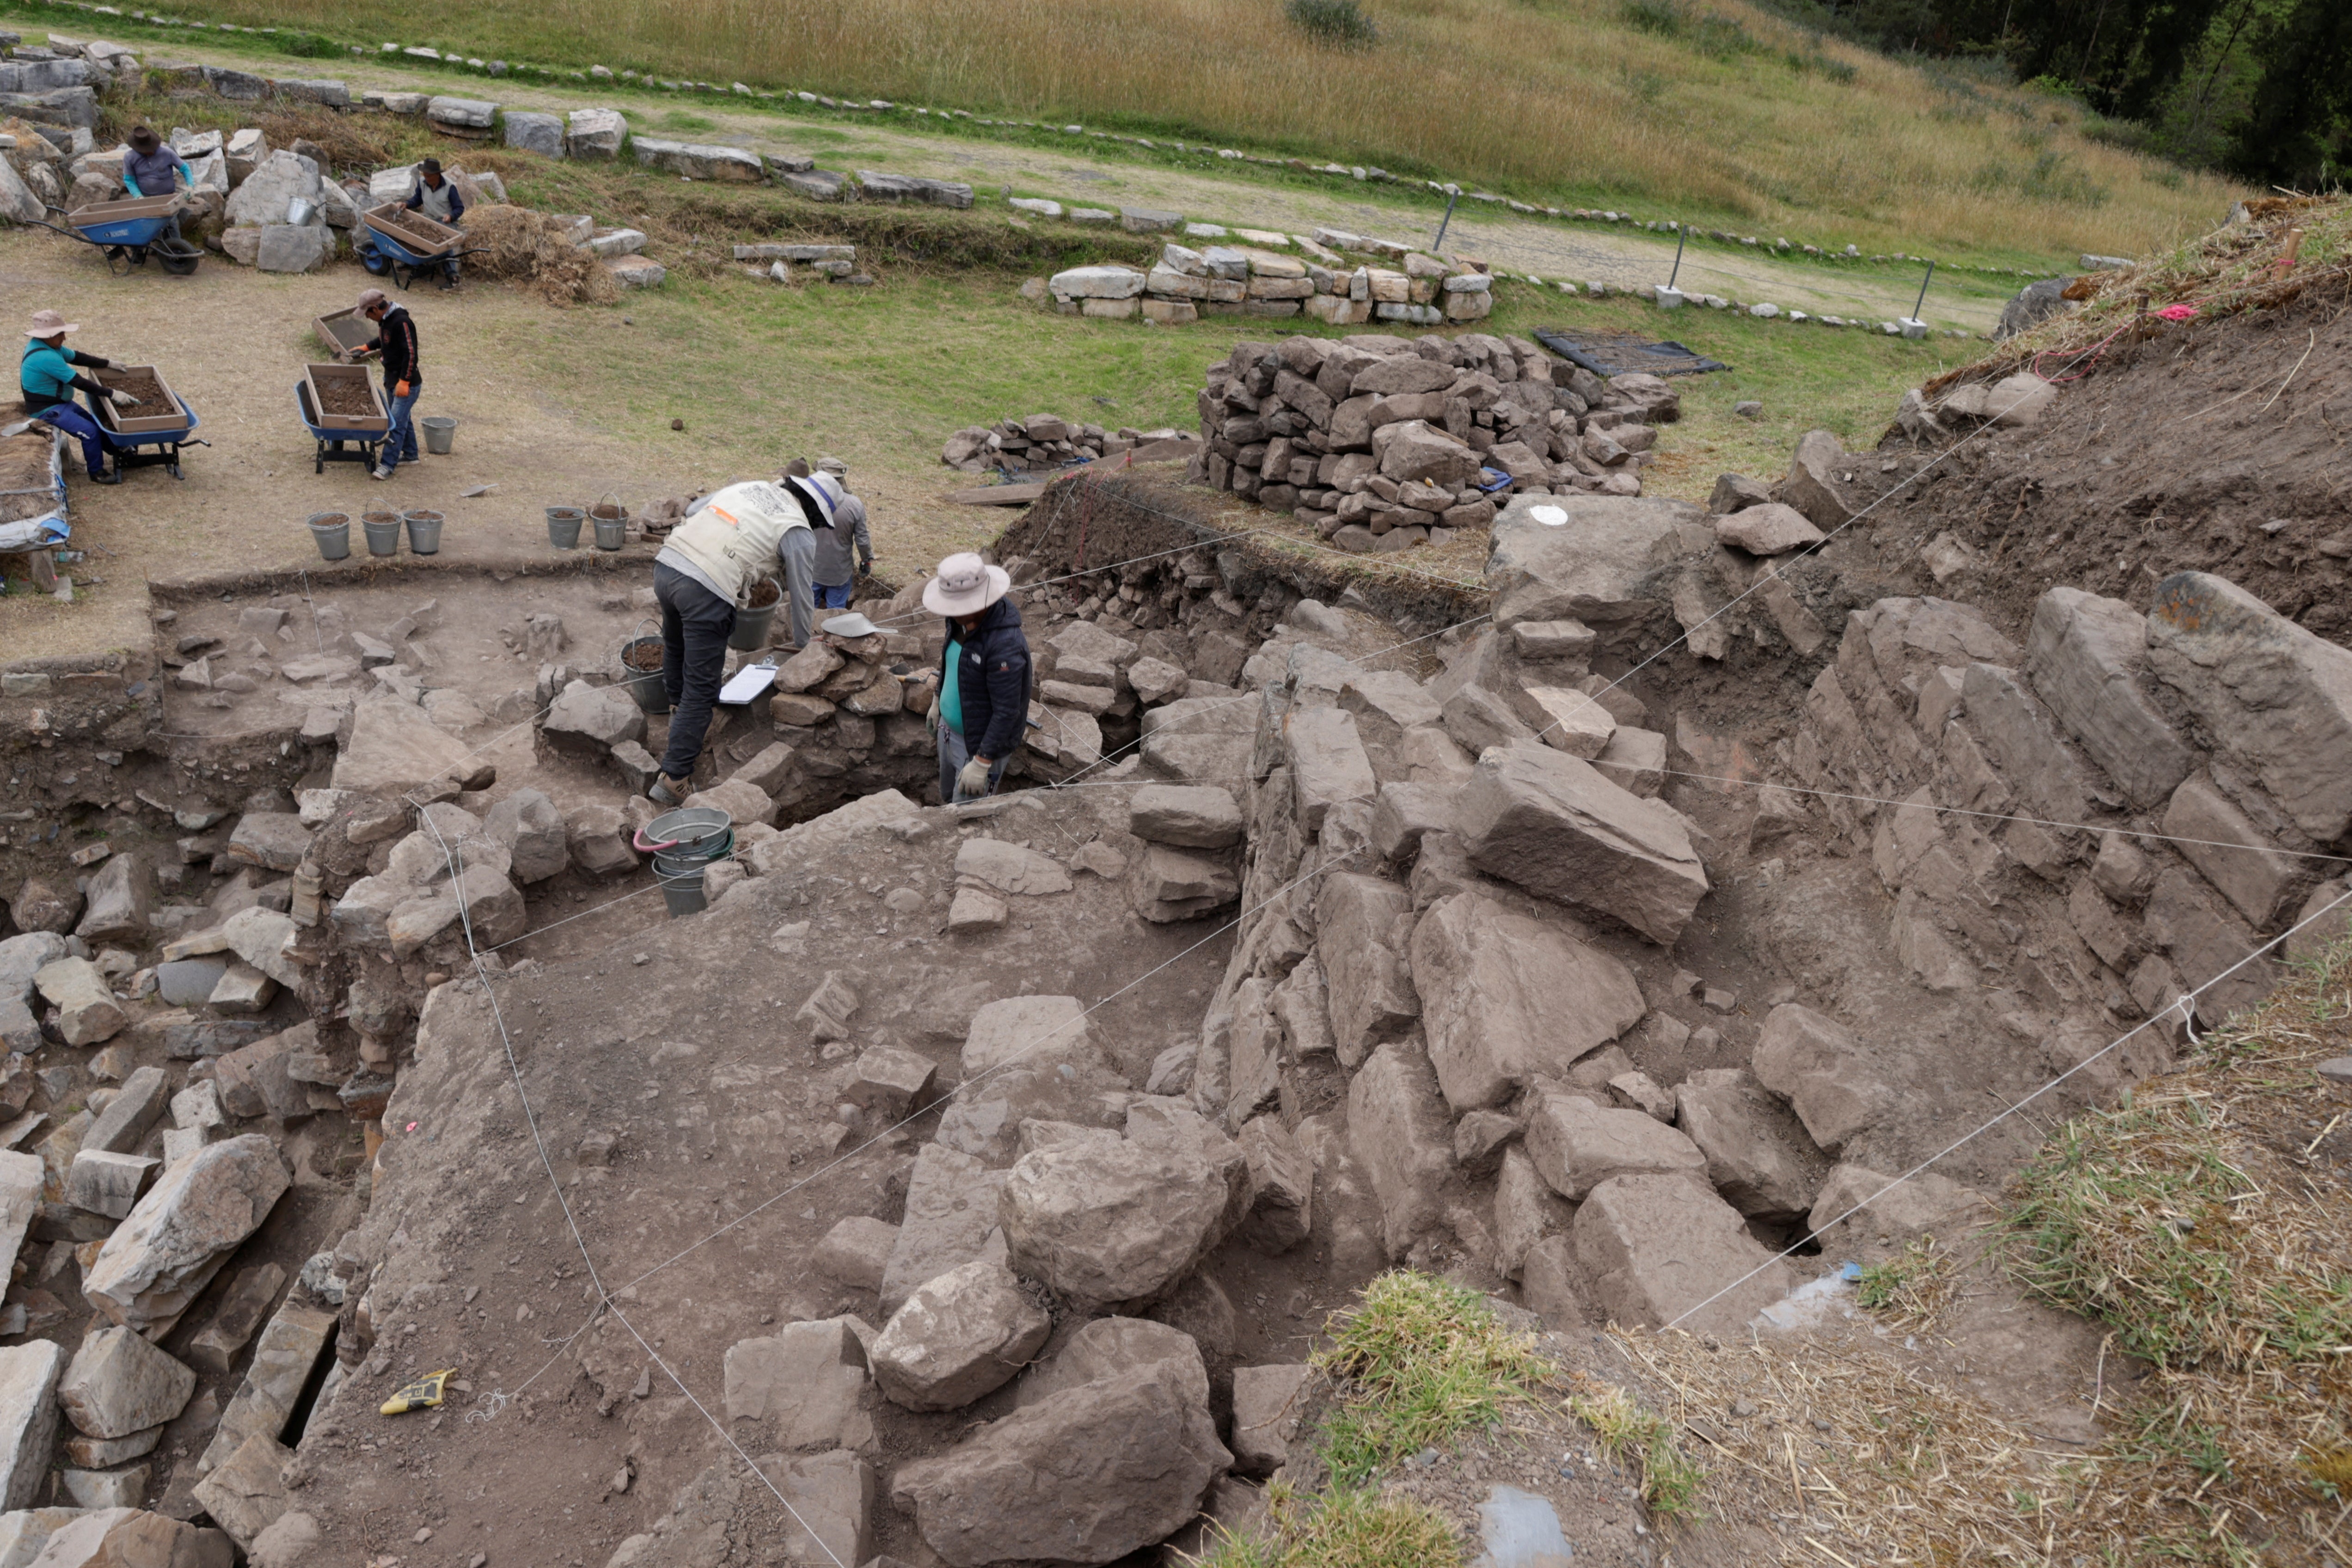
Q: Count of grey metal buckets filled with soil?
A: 7